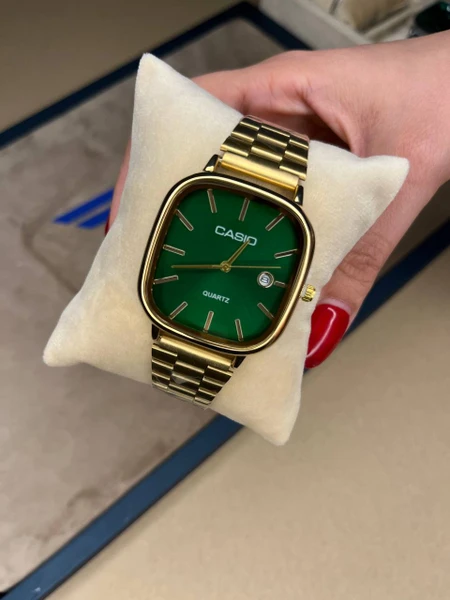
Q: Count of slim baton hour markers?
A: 12